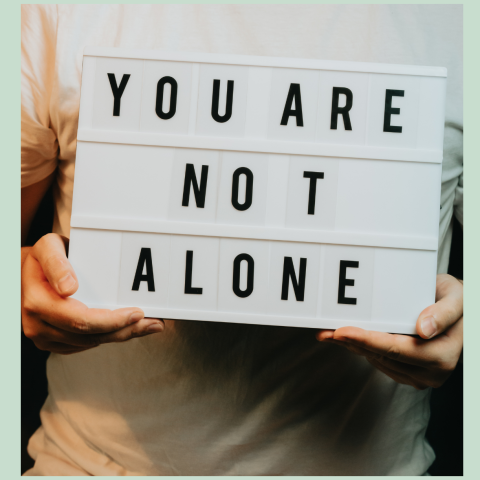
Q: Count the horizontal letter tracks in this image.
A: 3